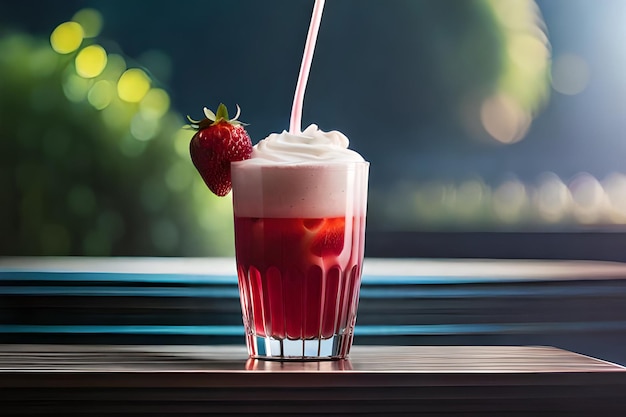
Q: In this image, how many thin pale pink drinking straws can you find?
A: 1